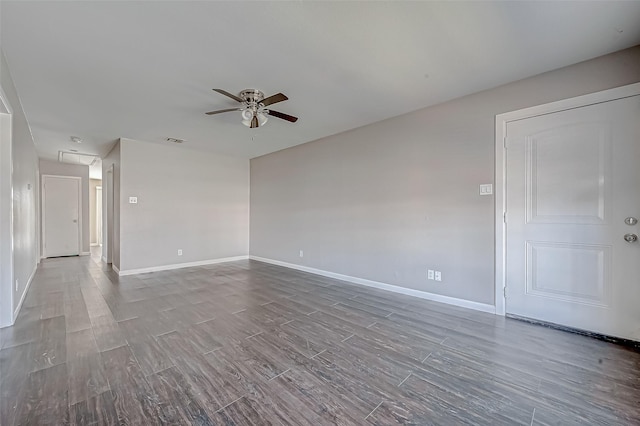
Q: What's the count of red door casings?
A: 0